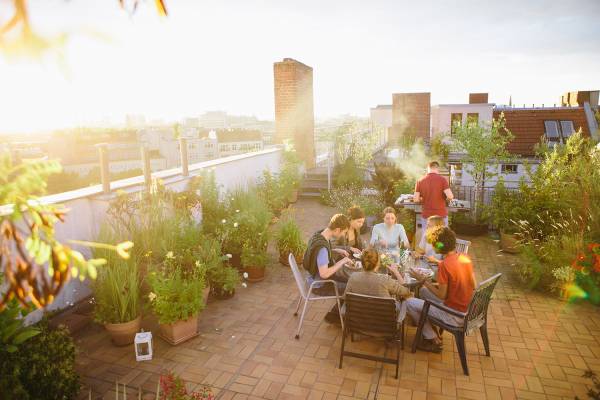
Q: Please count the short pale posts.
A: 3